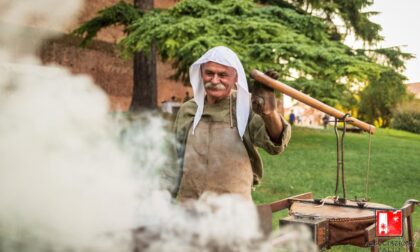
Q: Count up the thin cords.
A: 1